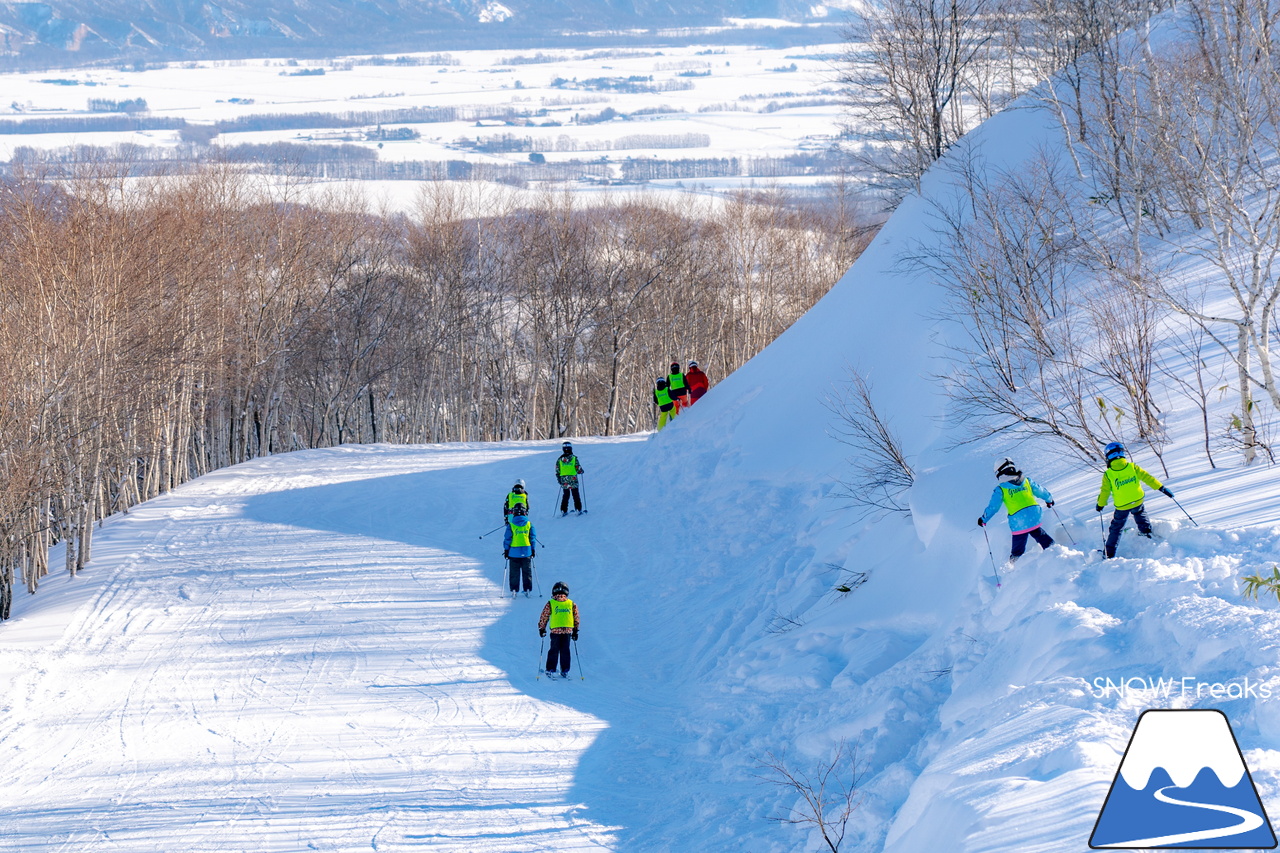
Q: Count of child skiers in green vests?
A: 8